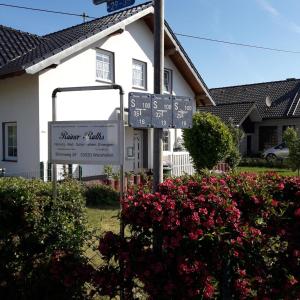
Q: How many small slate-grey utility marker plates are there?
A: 3